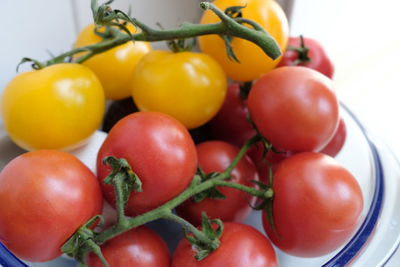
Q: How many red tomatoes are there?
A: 10